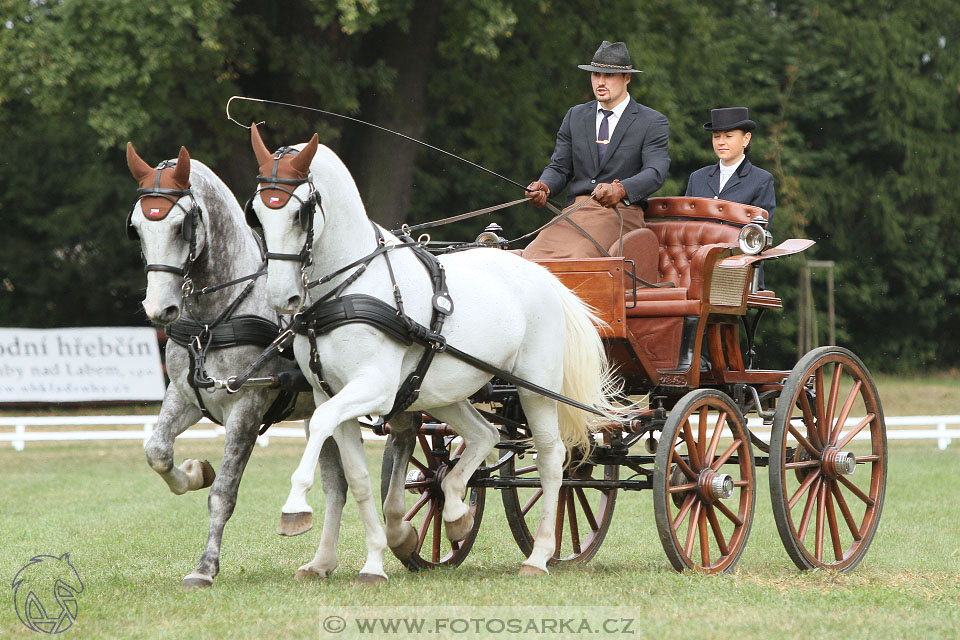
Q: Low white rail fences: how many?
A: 1